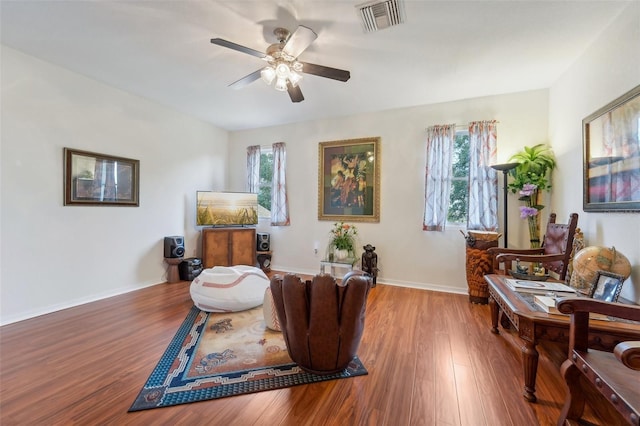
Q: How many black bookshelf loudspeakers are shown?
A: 2